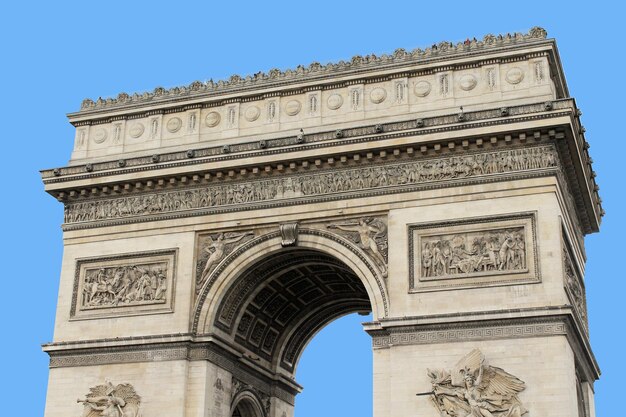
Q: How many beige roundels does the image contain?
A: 11